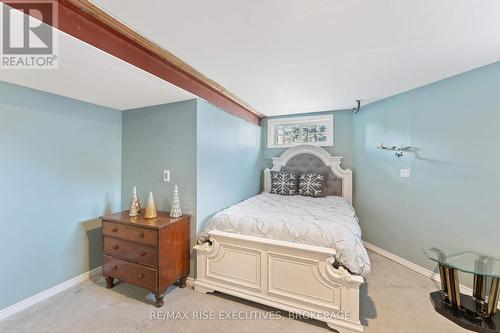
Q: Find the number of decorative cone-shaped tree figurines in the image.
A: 3